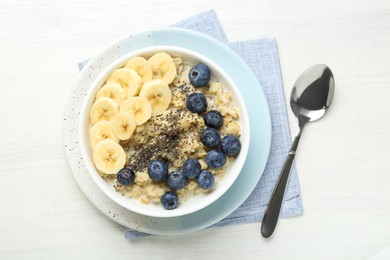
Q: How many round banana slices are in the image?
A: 10